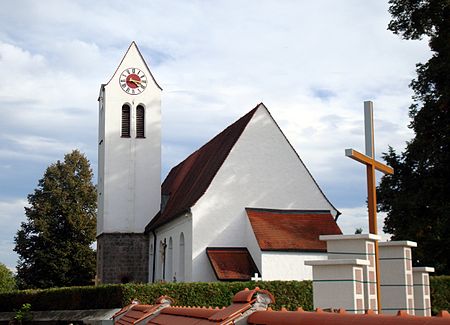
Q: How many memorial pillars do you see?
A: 4